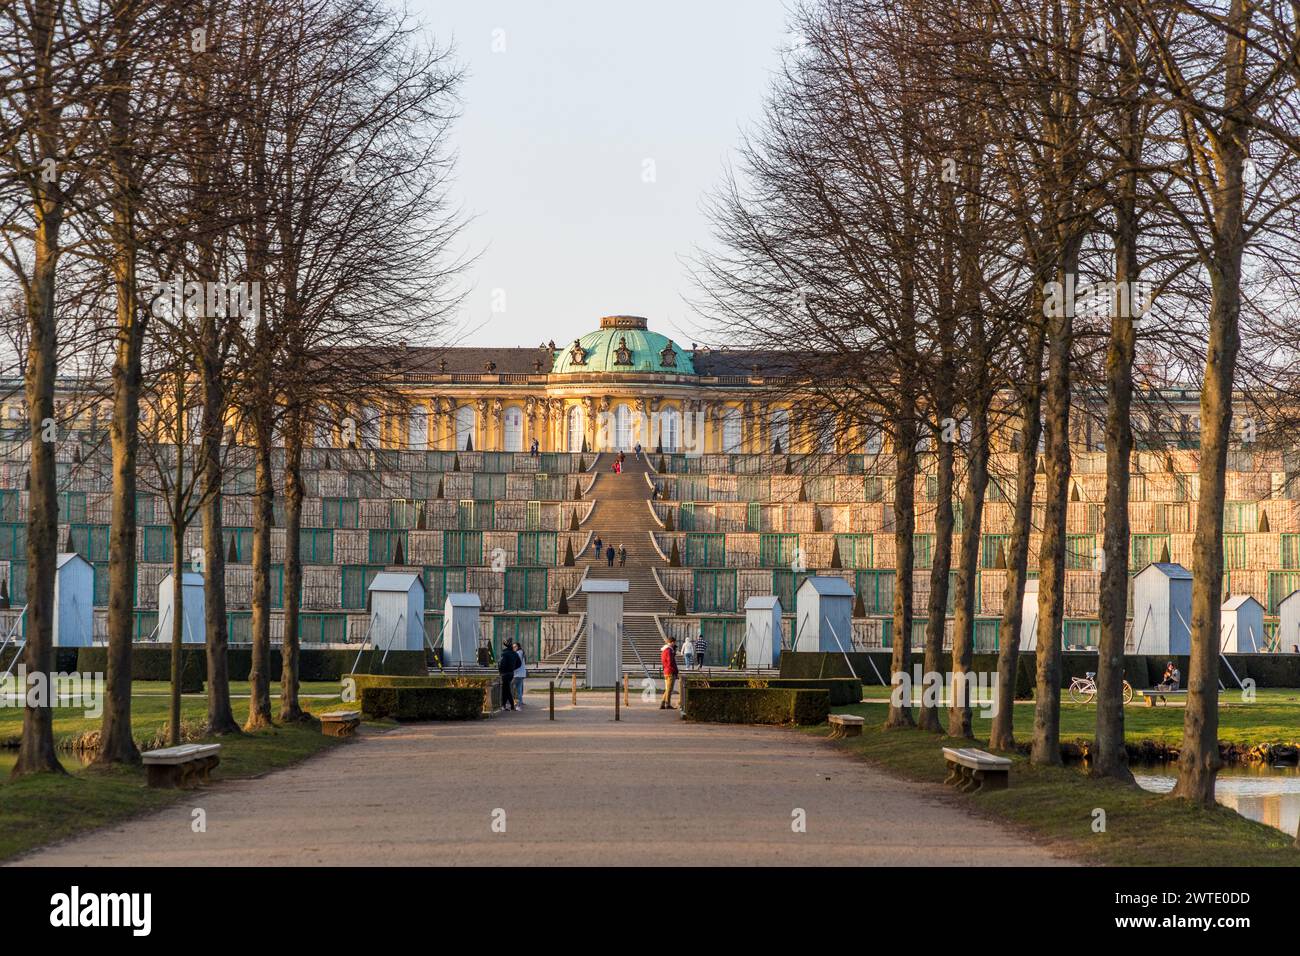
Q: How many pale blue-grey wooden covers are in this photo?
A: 11